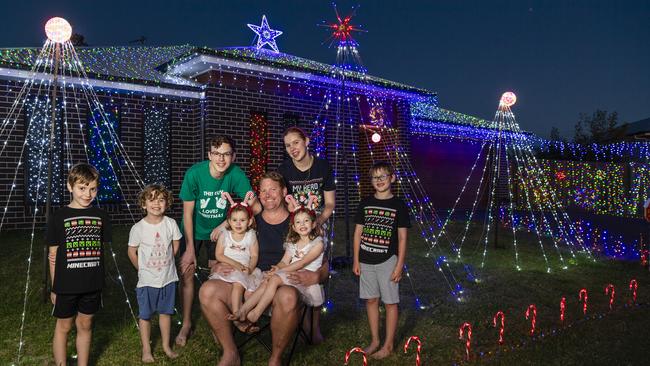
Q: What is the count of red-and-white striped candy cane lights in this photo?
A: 9